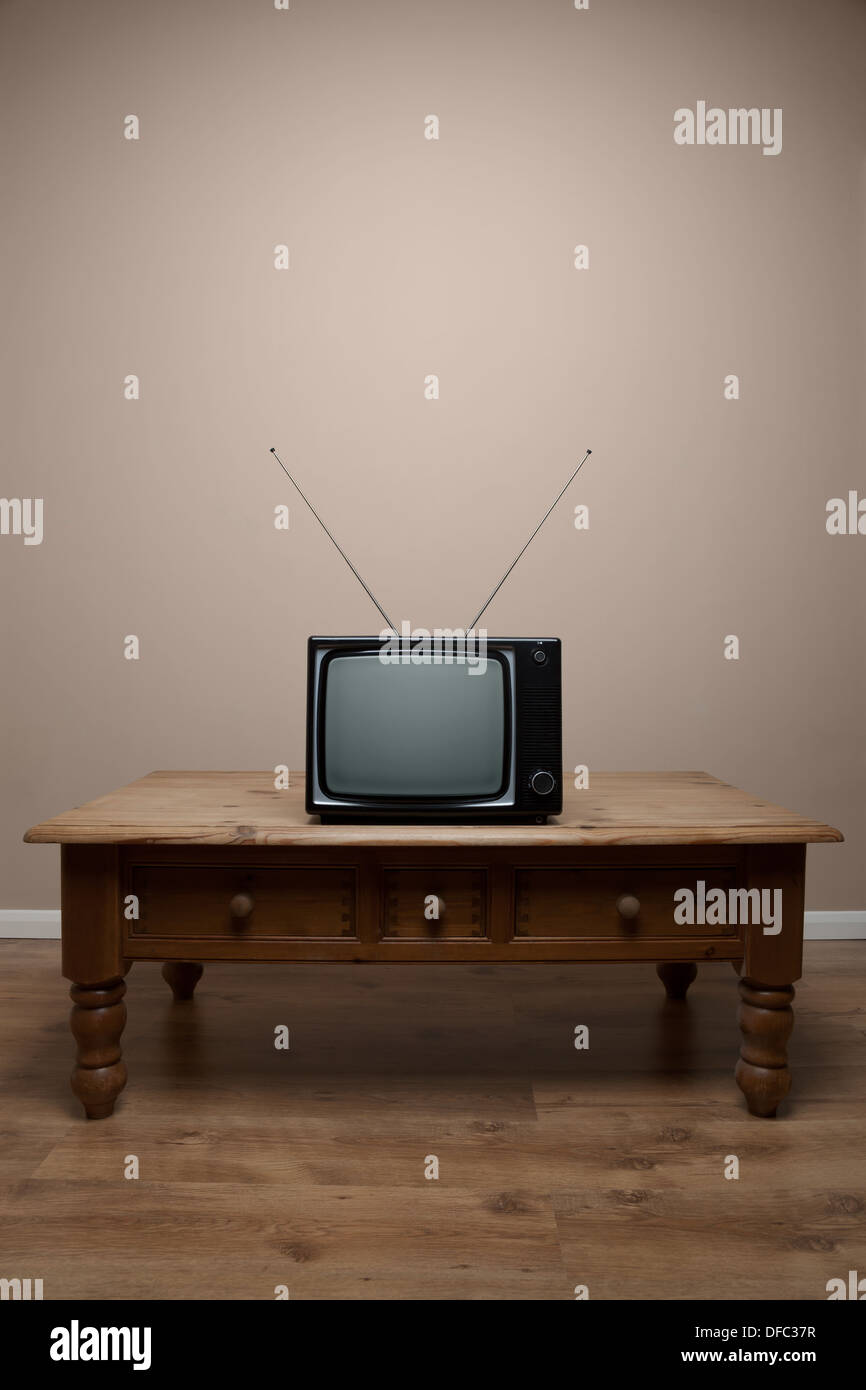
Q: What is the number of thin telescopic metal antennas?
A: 2